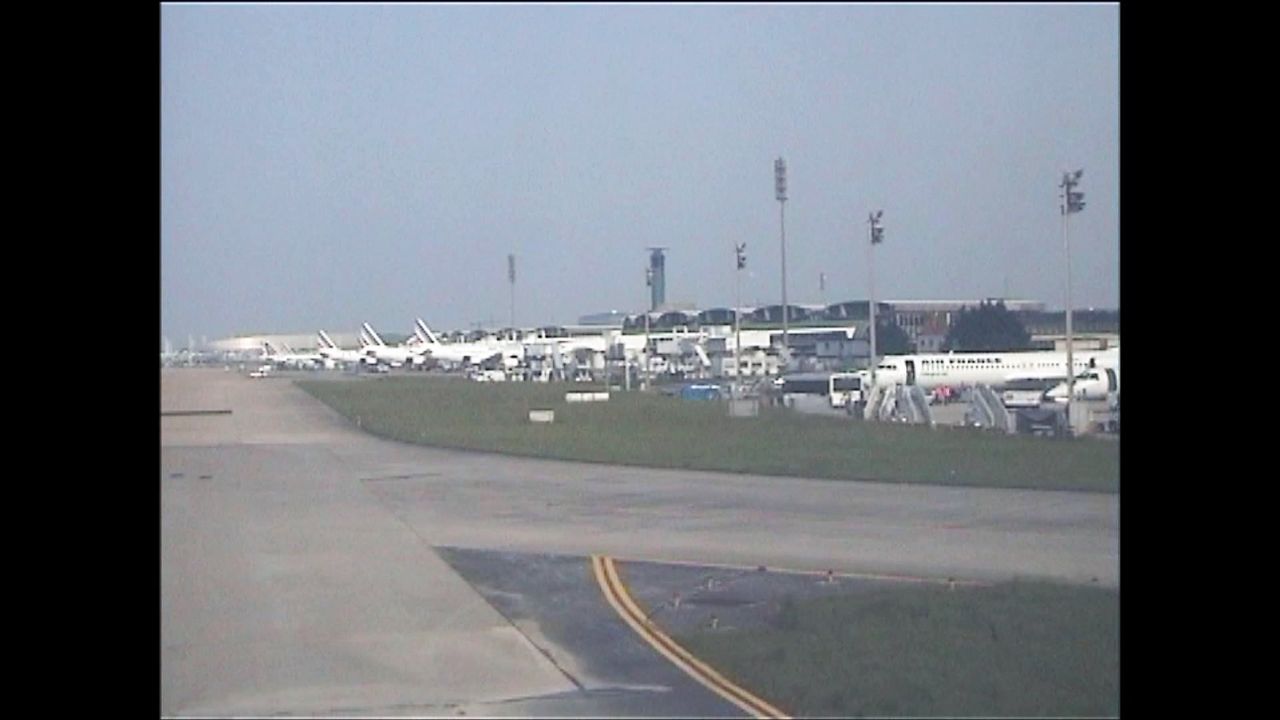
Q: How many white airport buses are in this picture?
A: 1